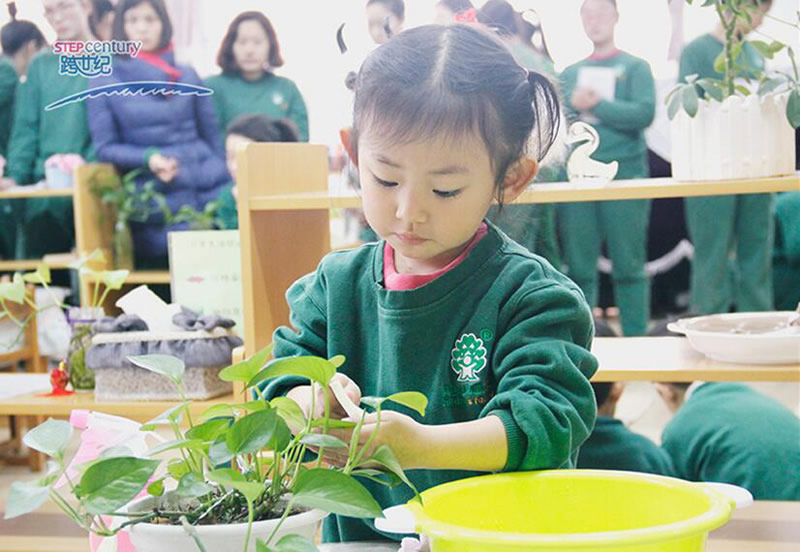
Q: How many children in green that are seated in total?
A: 2